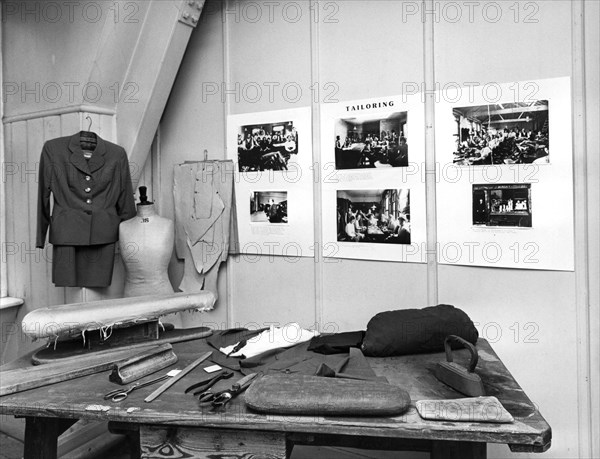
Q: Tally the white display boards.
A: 3